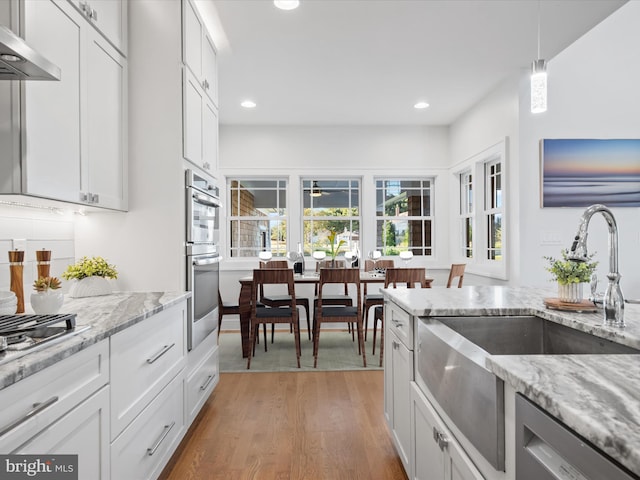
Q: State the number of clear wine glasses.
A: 6